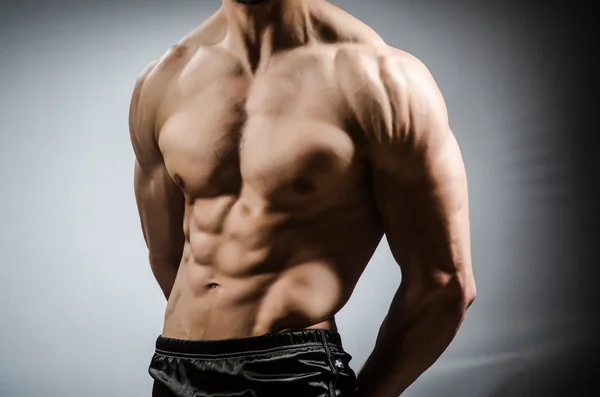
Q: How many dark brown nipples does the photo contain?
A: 2